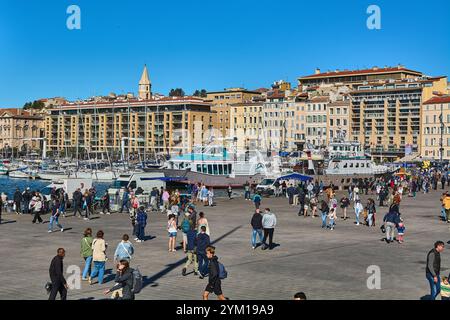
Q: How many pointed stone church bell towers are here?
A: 1